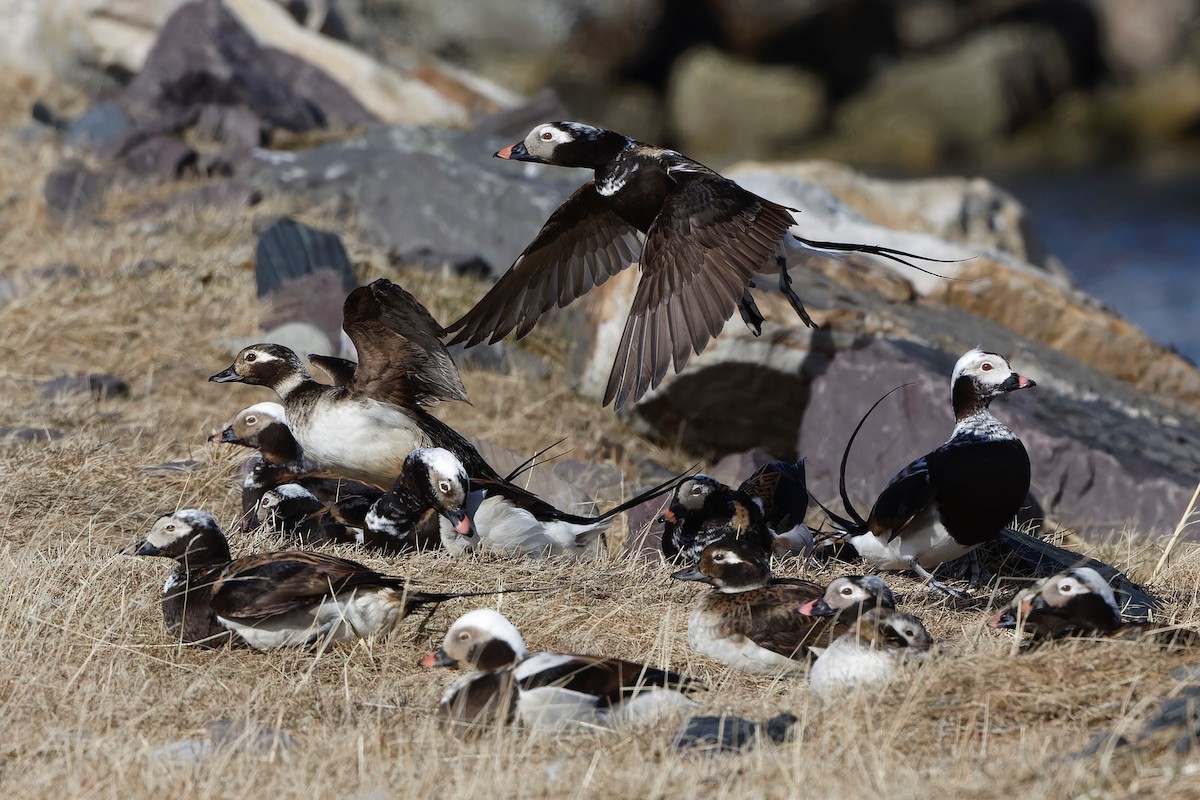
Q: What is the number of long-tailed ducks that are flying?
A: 1